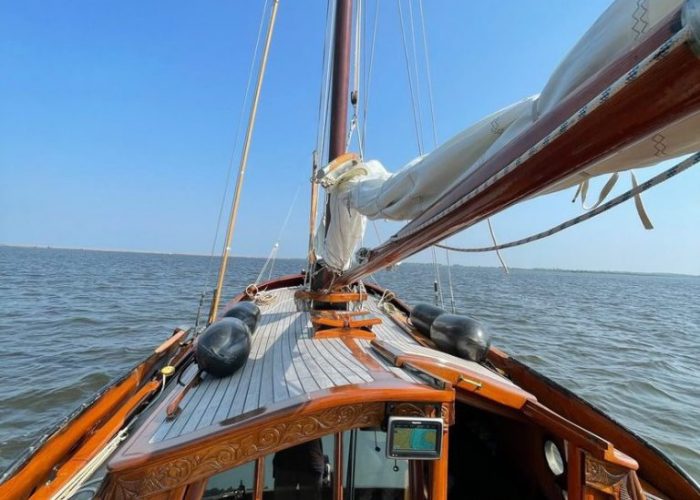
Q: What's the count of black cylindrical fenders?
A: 4